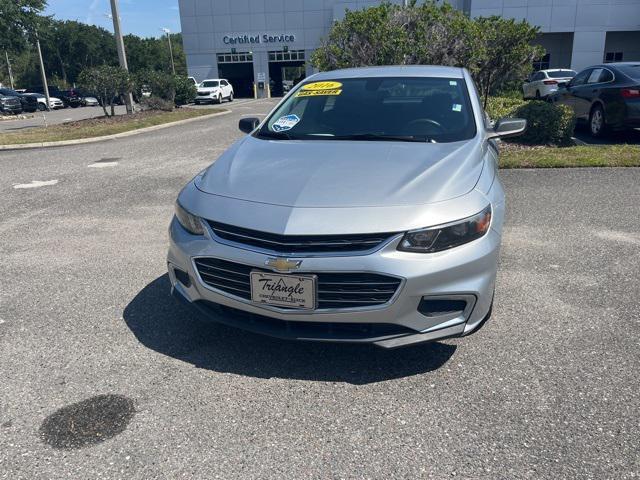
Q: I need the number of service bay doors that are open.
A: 2